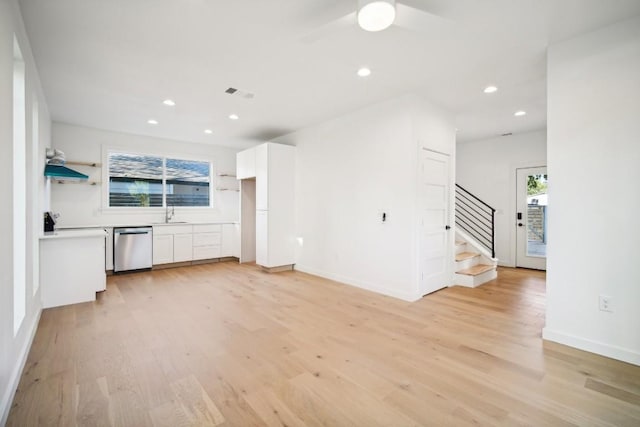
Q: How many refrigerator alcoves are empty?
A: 1